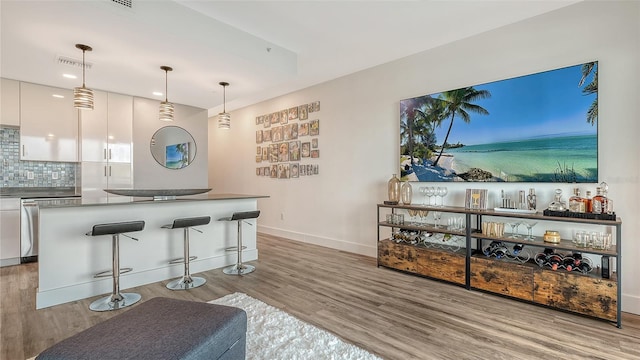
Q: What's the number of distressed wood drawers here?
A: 4